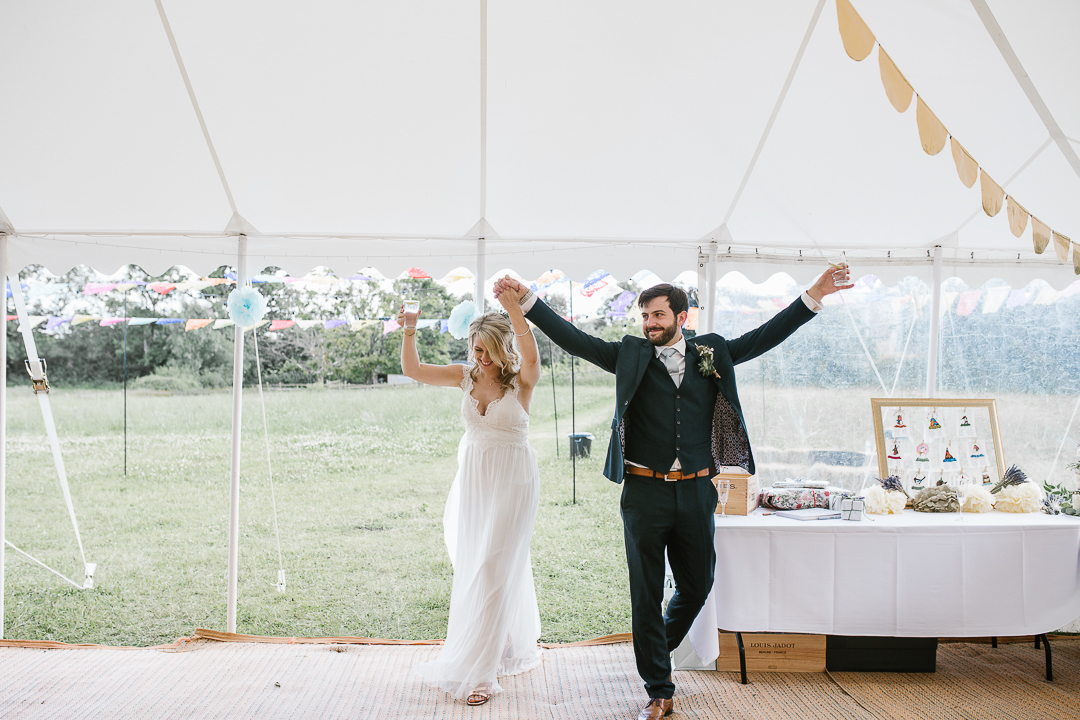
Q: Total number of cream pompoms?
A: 3